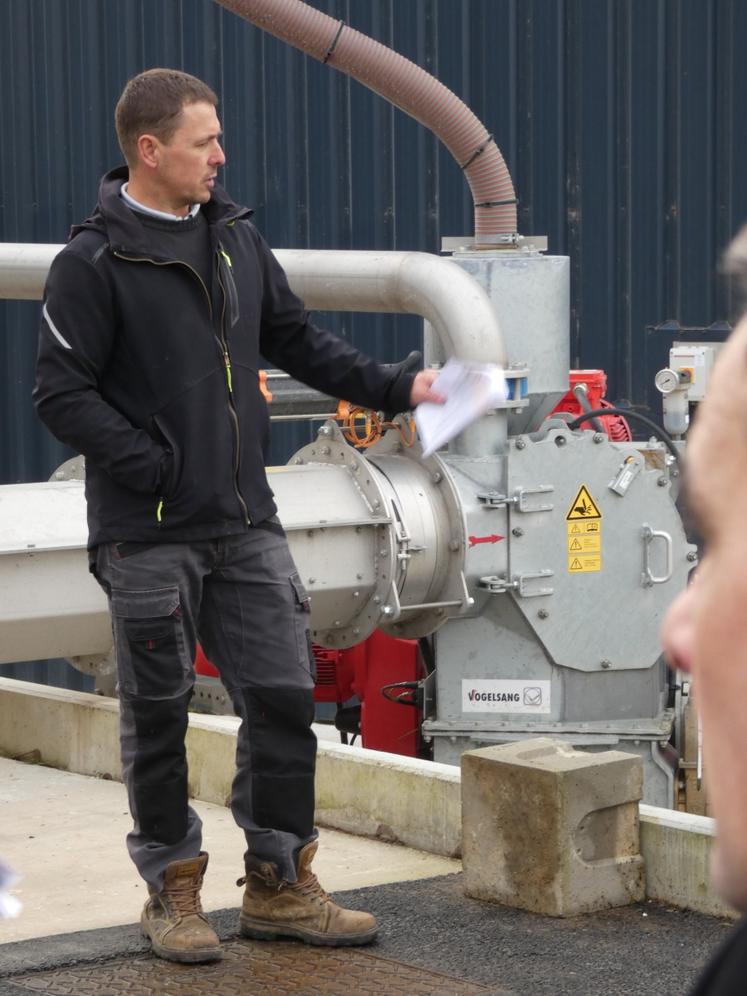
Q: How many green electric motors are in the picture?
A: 0